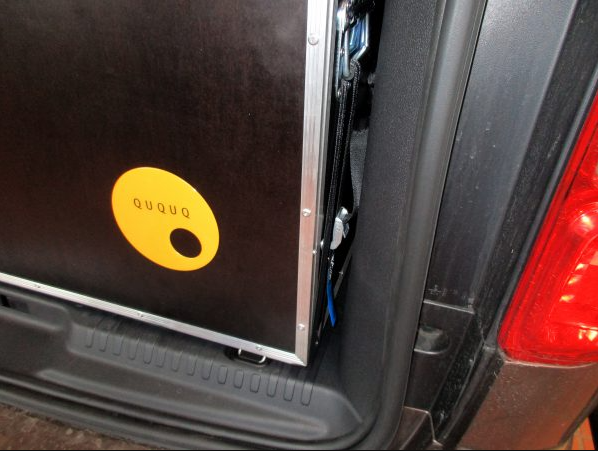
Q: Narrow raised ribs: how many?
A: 15